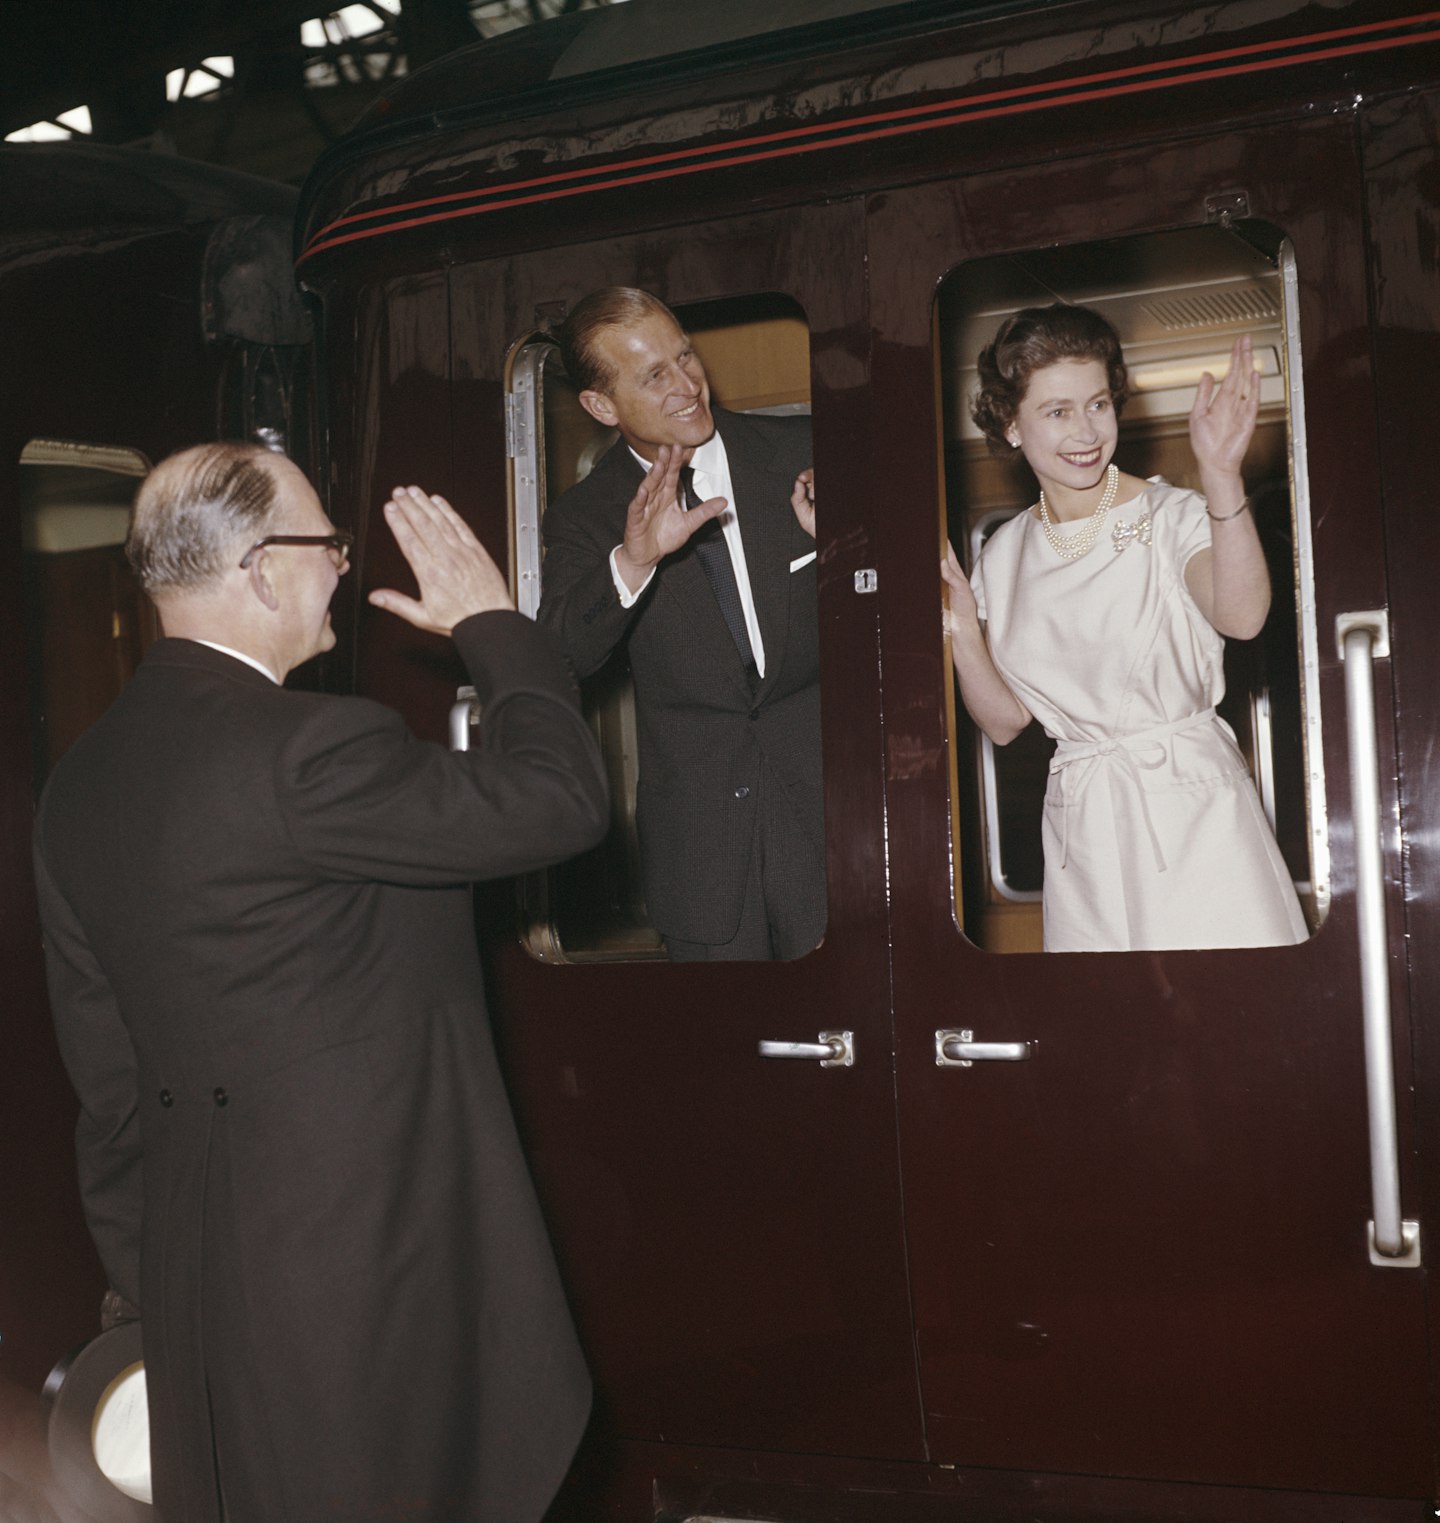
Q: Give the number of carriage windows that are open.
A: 2